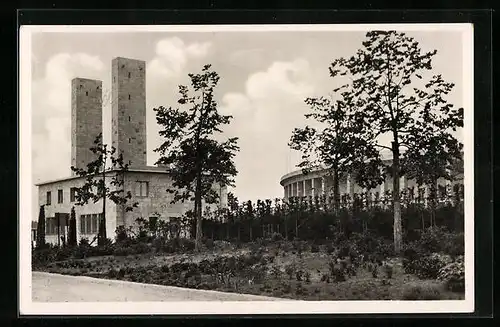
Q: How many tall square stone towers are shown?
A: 2